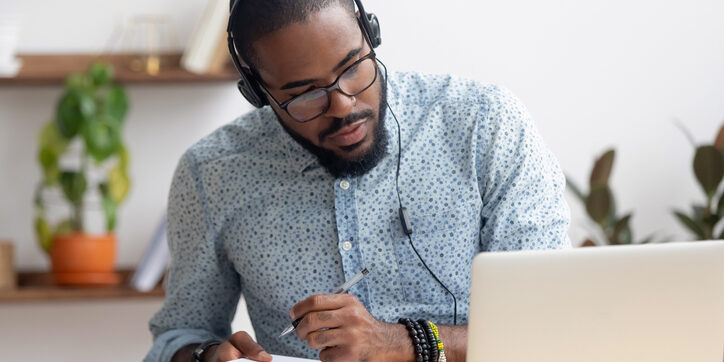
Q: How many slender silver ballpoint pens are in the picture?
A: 1